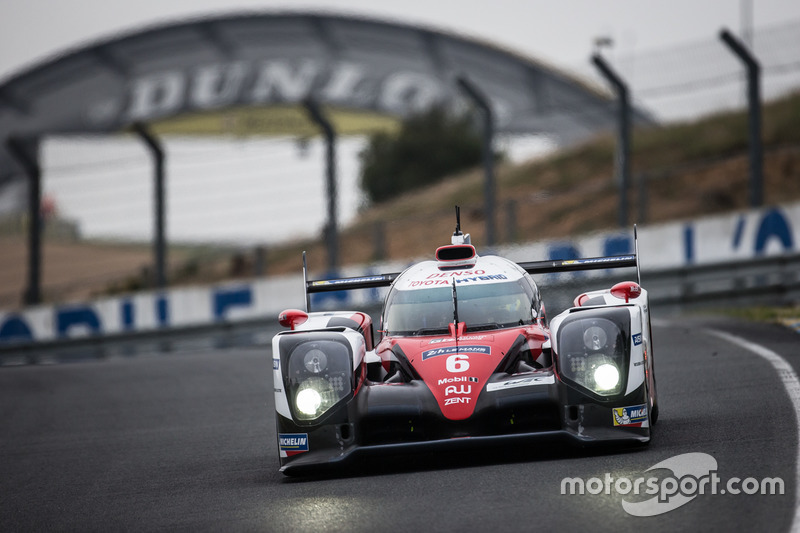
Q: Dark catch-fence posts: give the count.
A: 6